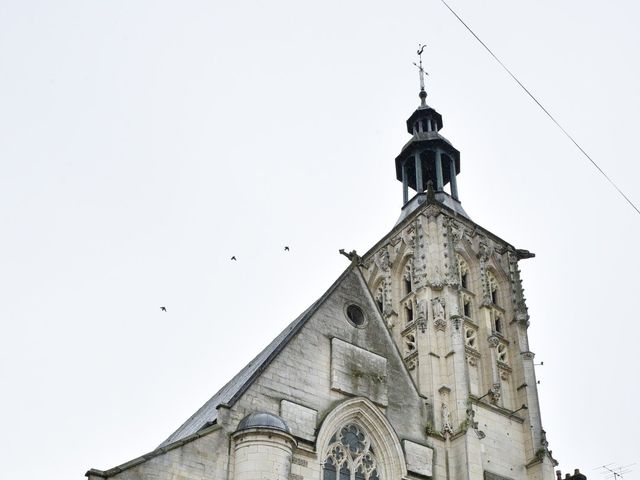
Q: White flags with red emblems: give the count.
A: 0